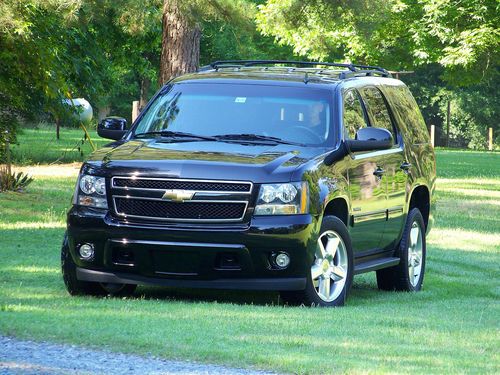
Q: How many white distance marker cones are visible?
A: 0